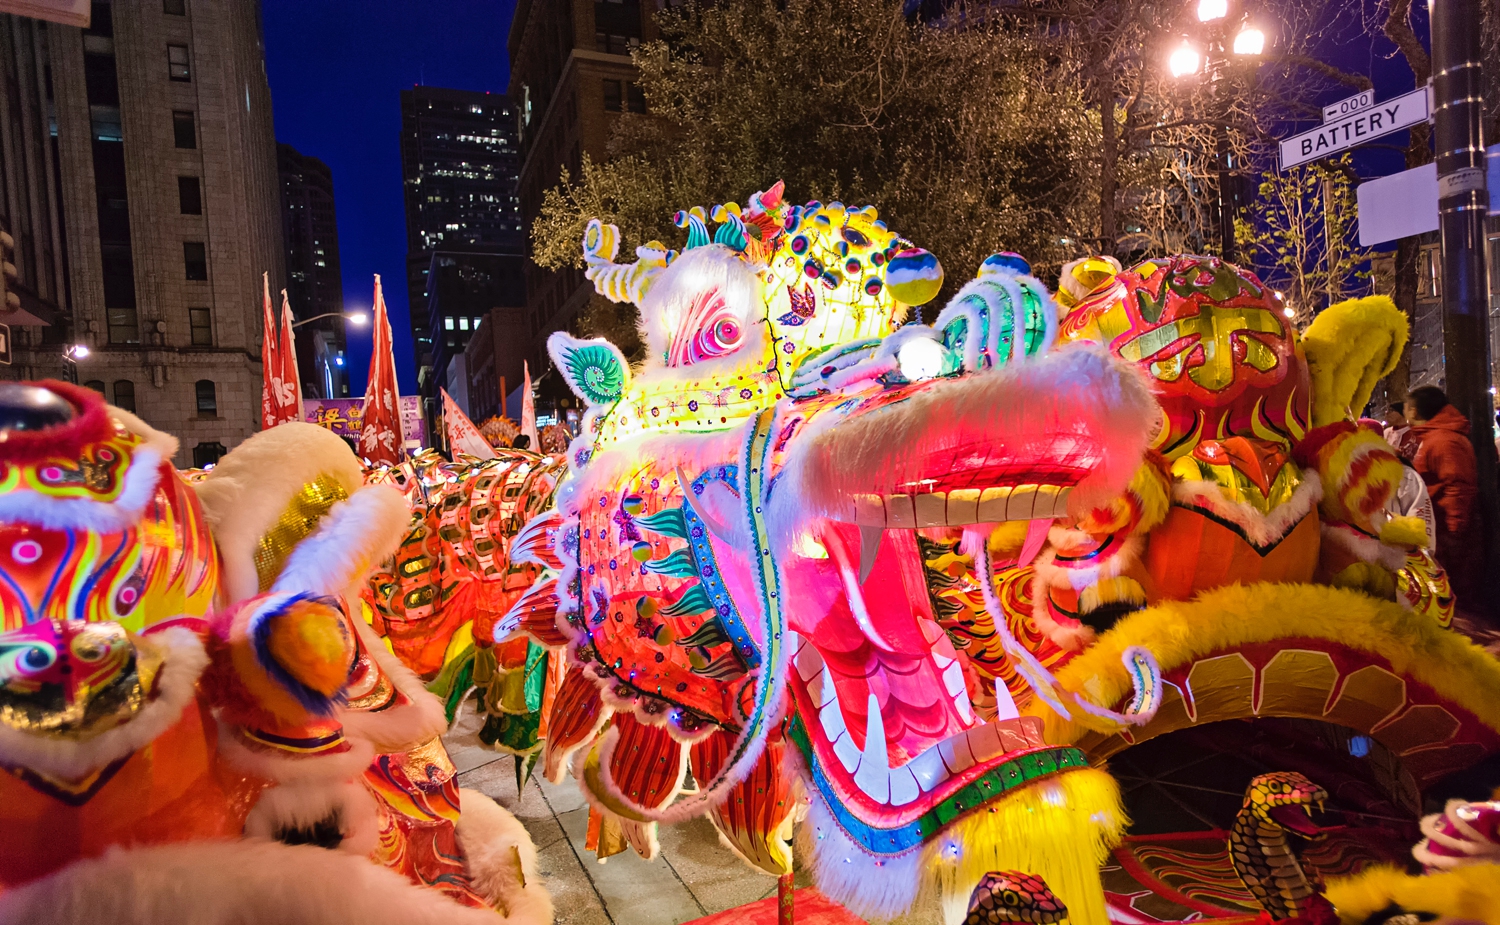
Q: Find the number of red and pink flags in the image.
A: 5